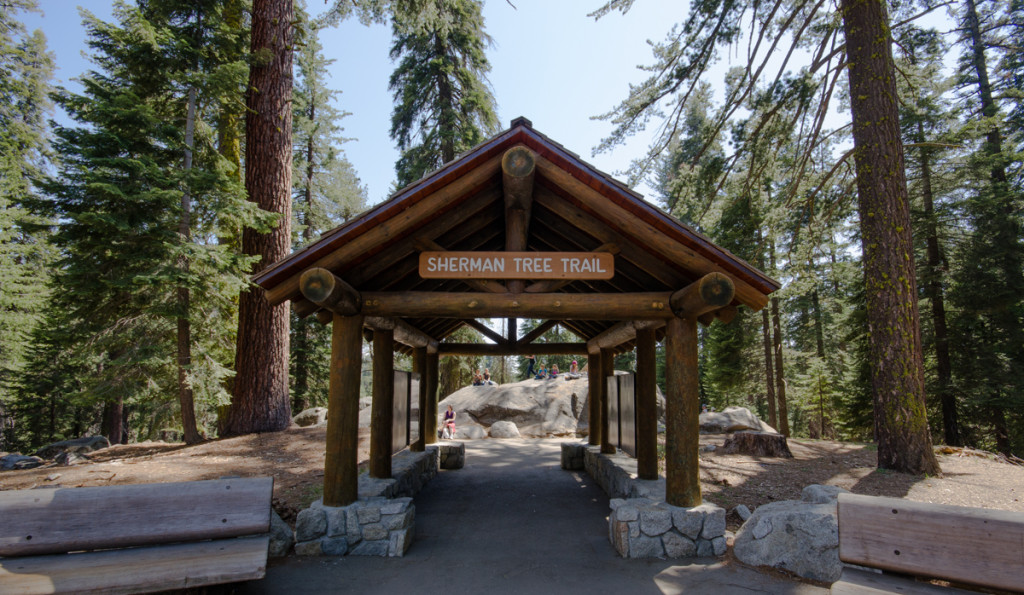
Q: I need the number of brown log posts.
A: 8